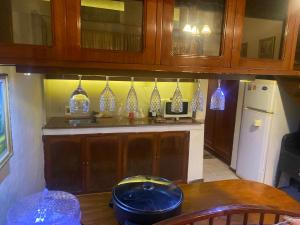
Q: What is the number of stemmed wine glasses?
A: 7